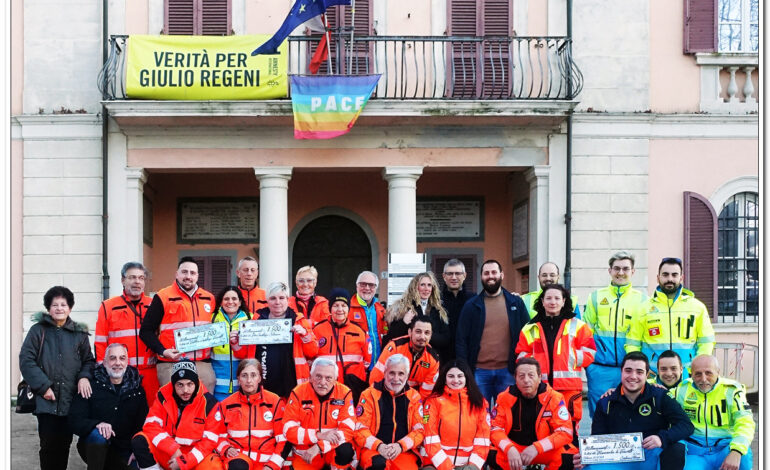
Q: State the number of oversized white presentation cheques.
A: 3